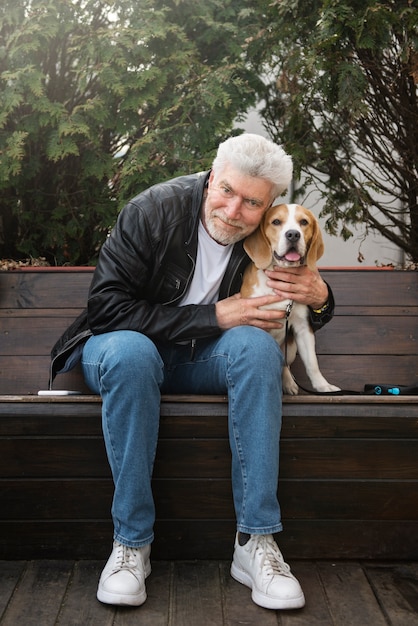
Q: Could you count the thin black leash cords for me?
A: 1